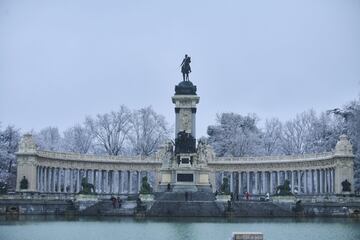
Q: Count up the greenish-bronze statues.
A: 4